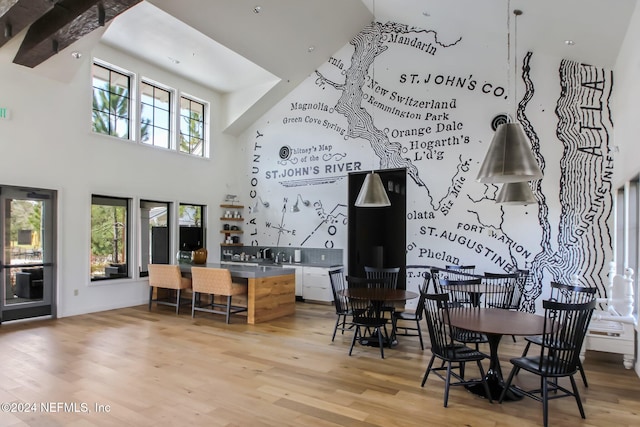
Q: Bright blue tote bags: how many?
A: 0